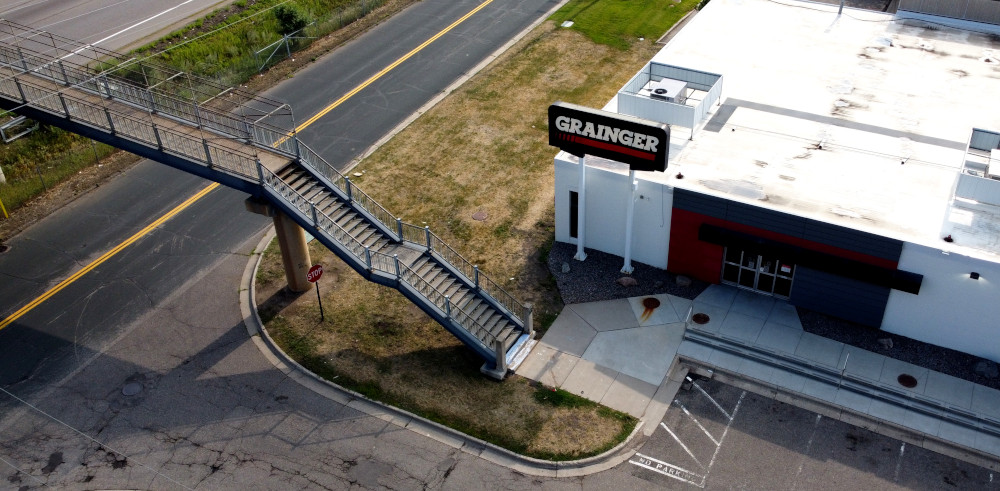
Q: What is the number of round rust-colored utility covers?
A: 3